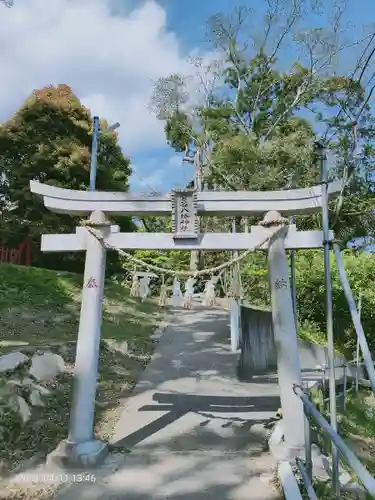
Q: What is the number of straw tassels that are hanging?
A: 5